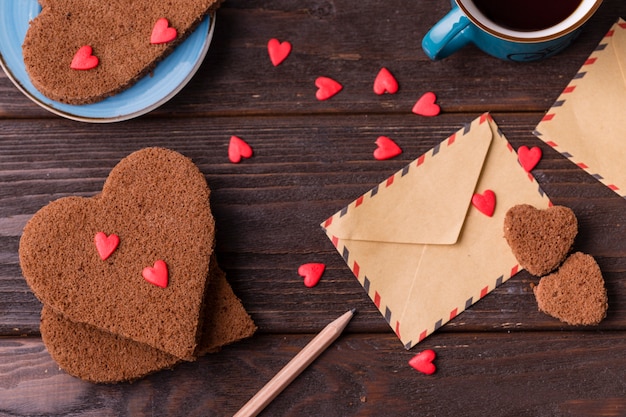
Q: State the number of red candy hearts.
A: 14